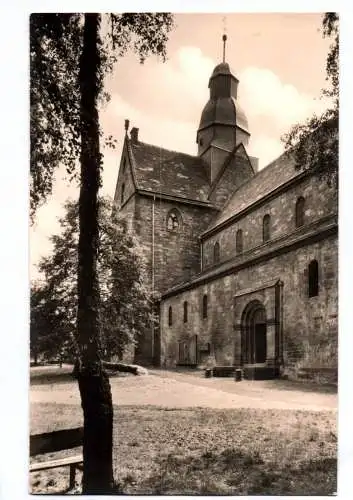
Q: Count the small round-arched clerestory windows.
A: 4